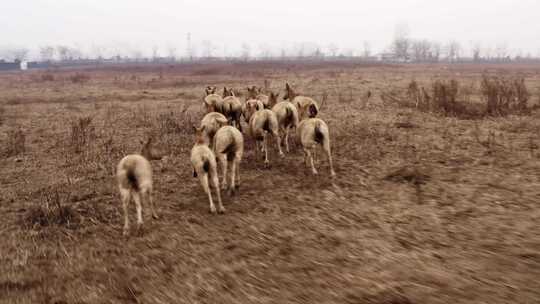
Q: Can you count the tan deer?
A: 12